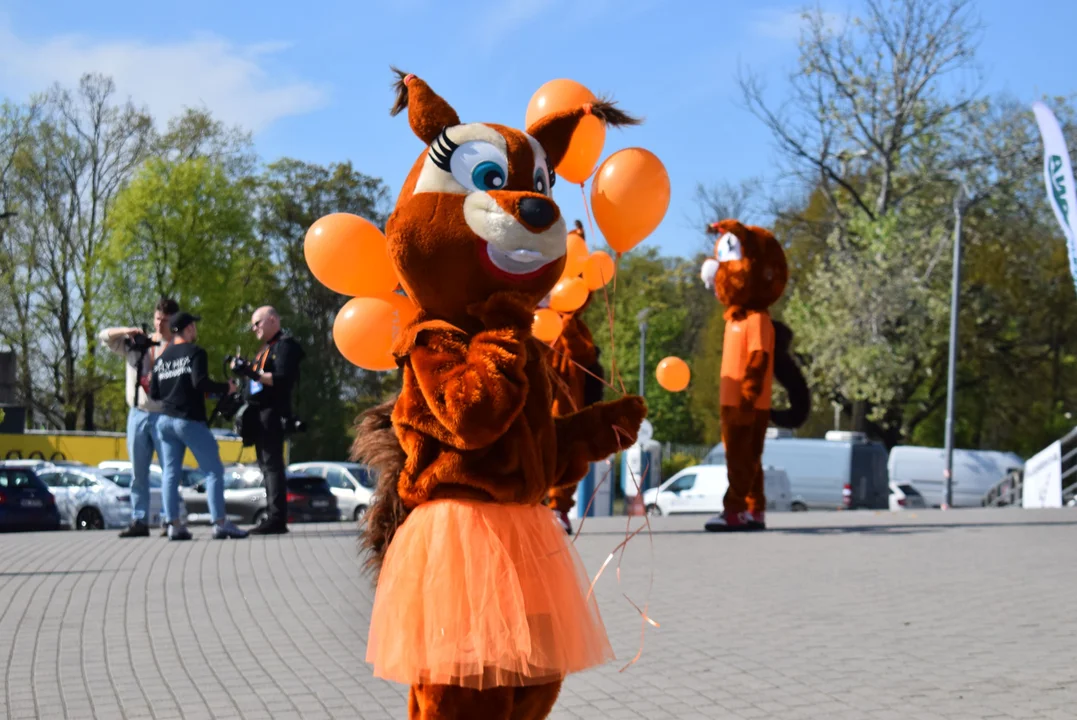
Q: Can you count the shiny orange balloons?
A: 9